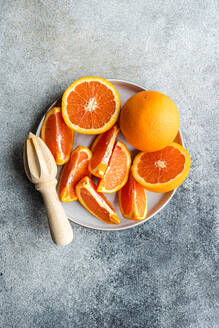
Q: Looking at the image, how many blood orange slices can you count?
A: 6